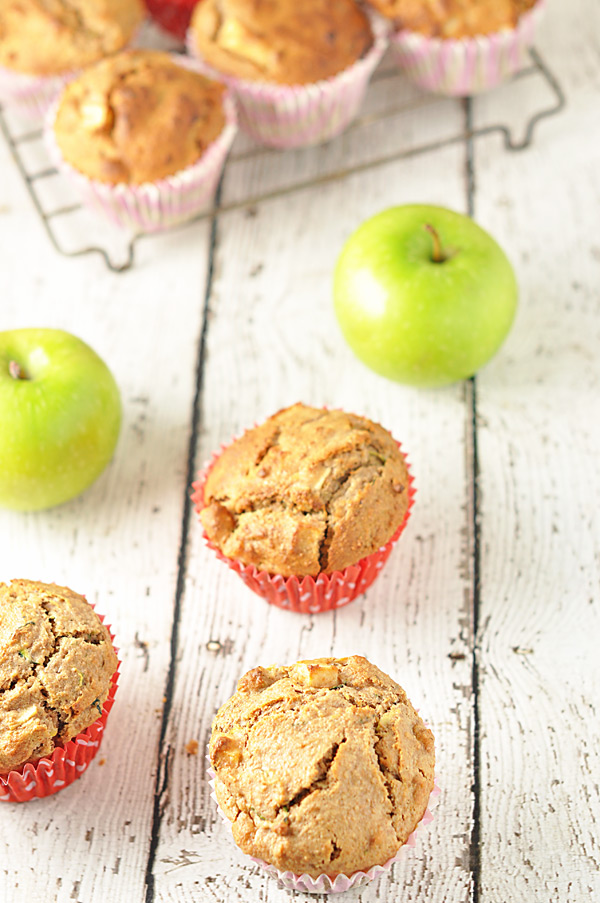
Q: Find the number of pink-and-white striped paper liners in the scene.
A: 5